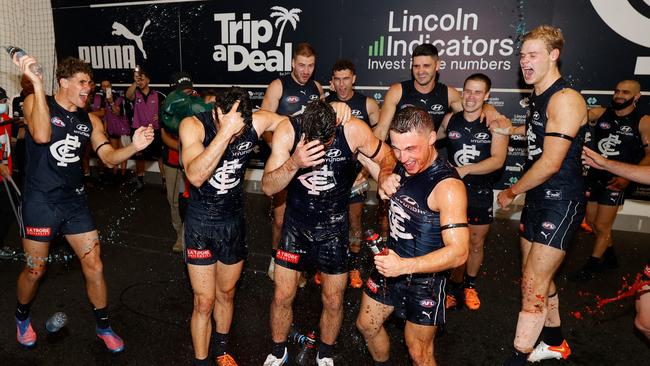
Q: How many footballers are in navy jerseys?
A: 10